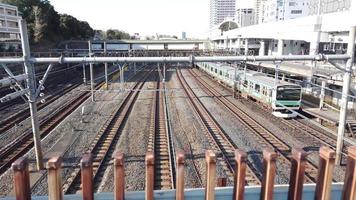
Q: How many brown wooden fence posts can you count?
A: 12